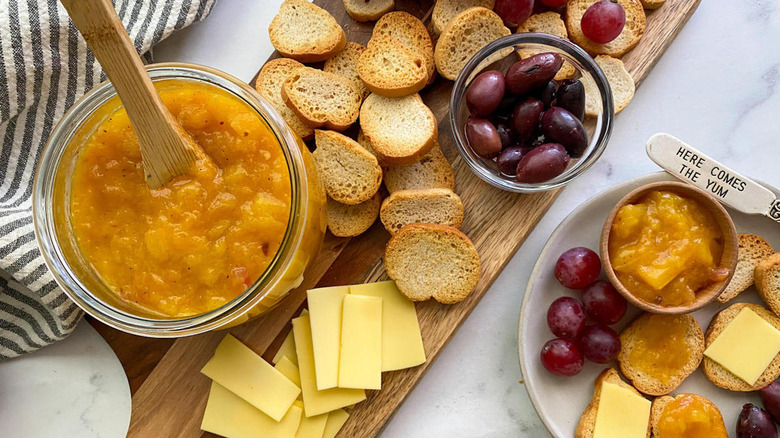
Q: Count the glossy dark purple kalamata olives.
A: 12